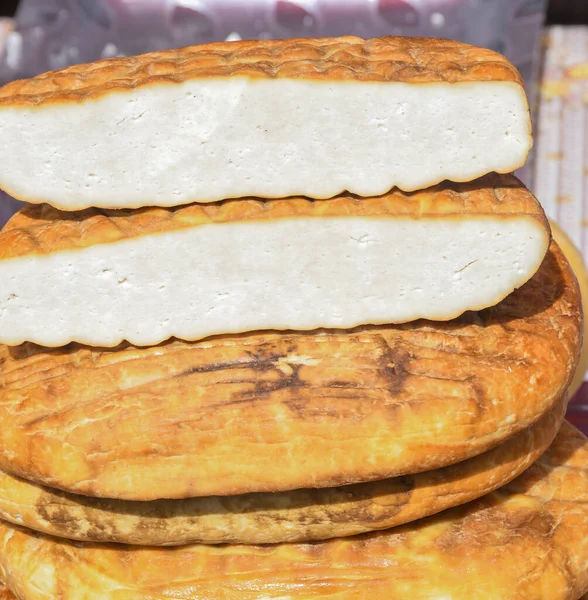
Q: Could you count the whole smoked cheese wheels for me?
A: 3